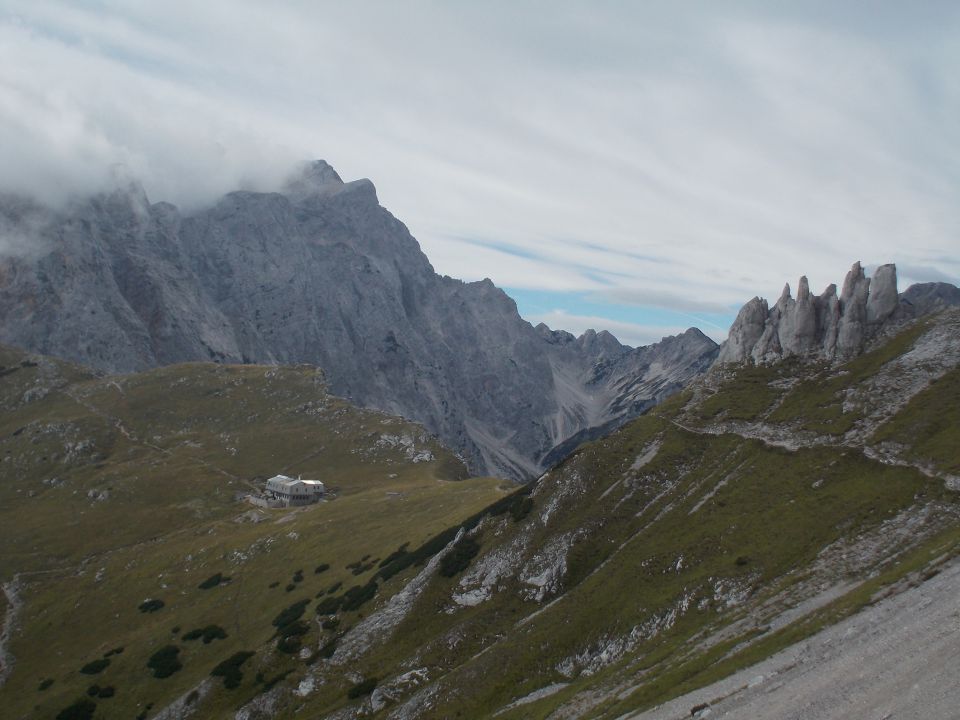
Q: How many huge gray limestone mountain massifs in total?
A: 1